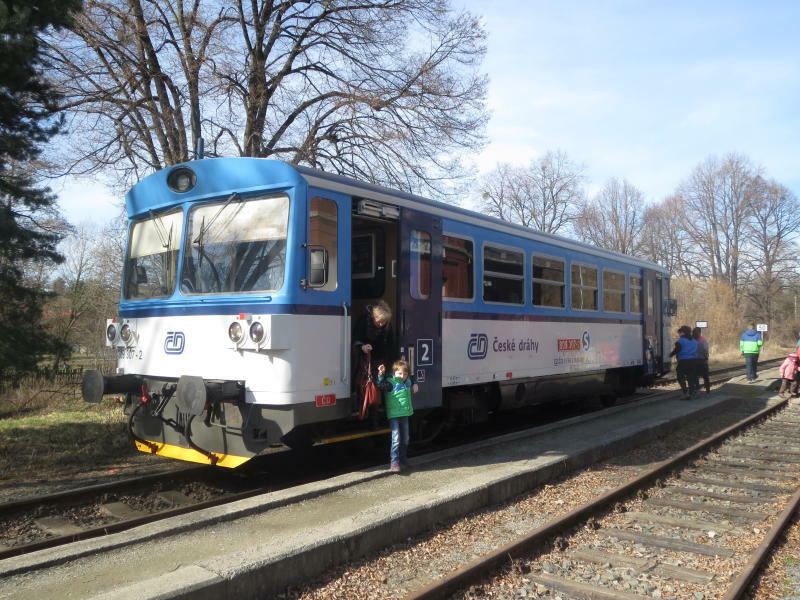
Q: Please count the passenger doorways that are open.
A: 2